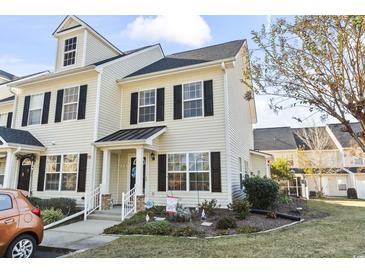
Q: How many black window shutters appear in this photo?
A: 13